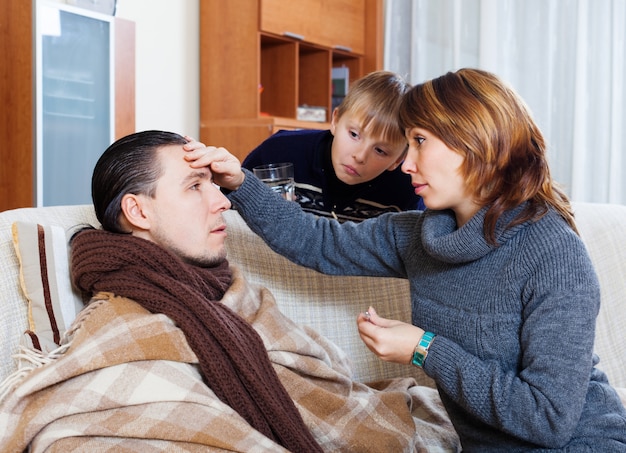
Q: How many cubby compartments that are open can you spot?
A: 3